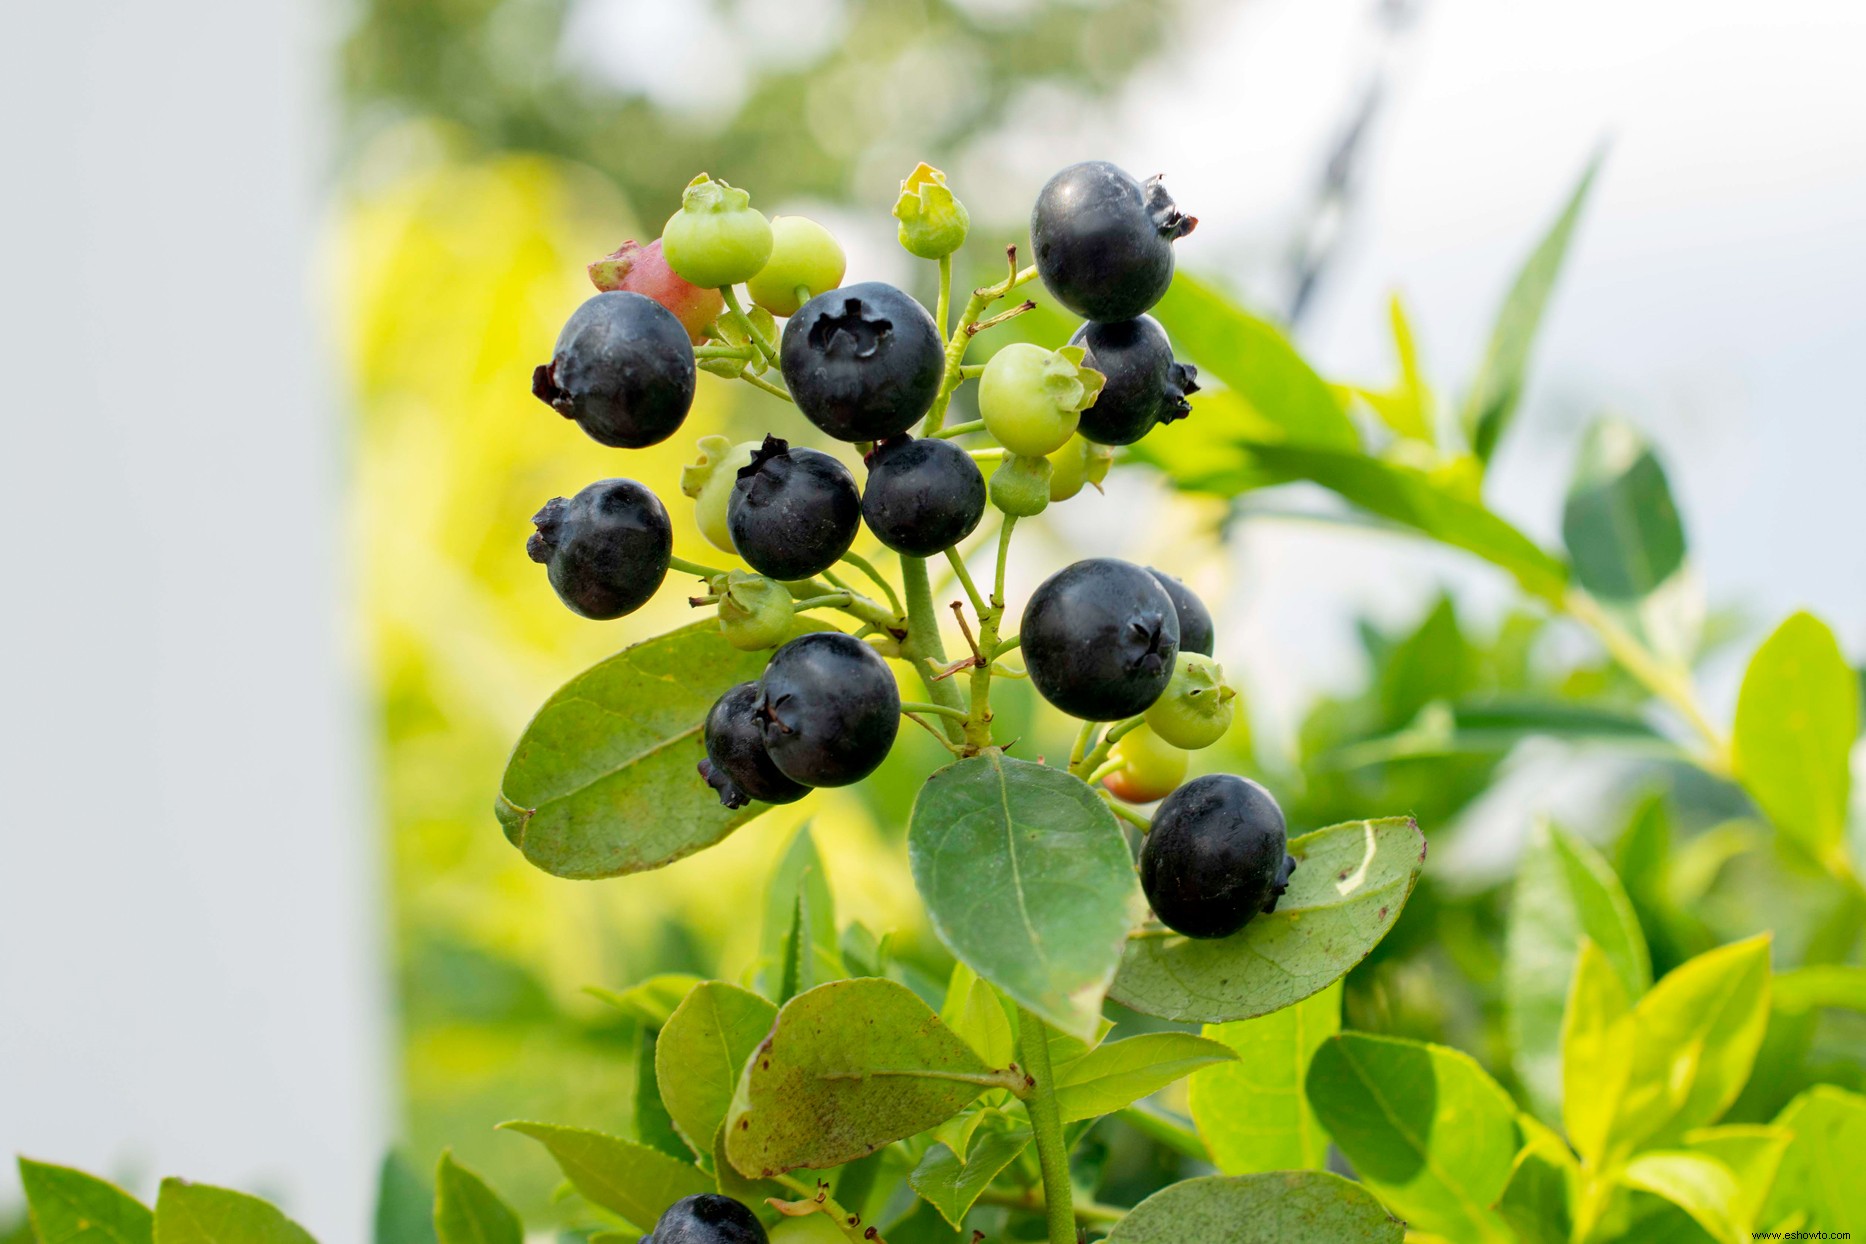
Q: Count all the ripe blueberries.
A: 13